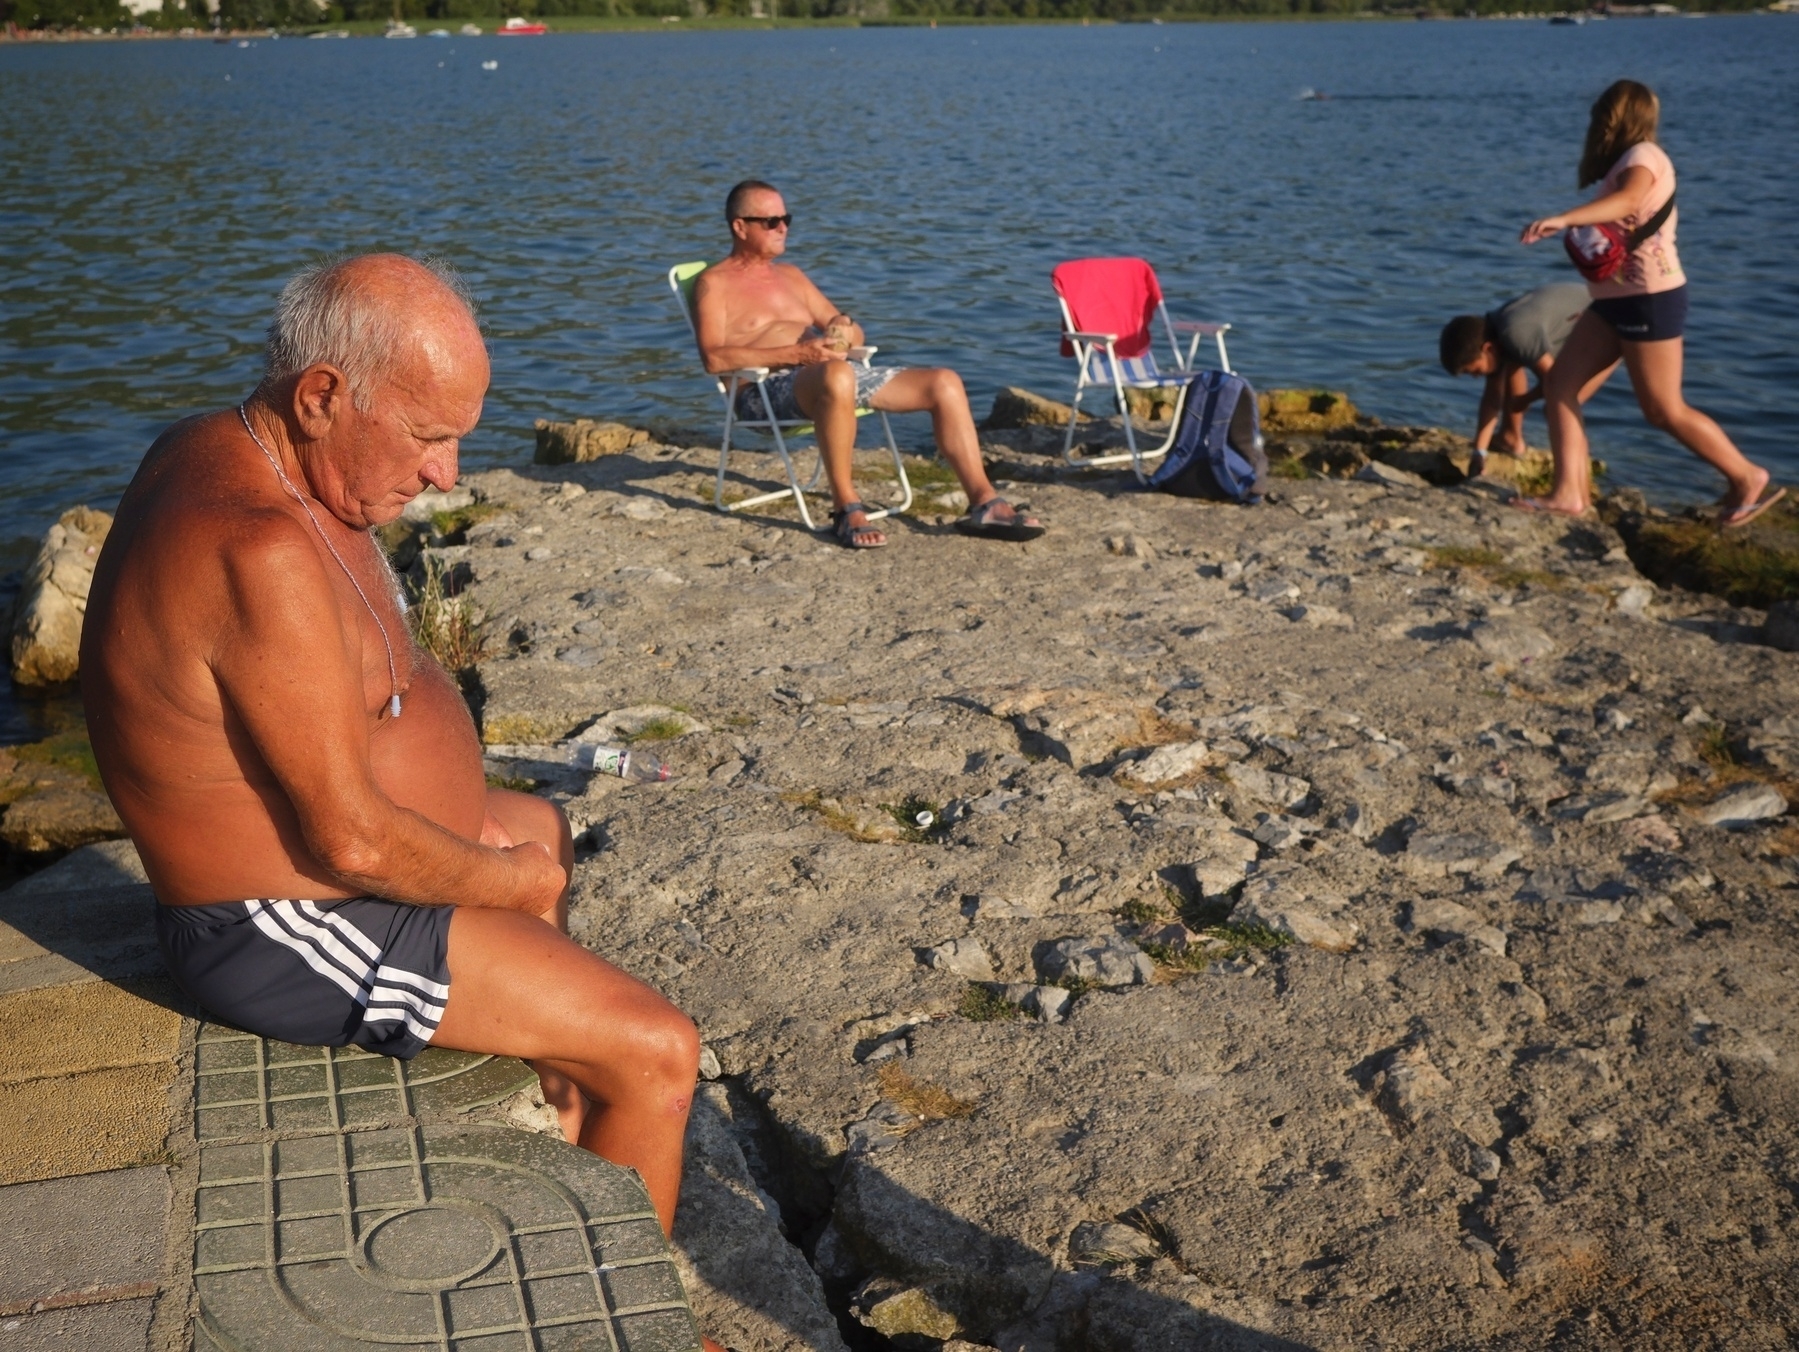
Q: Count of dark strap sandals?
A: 2